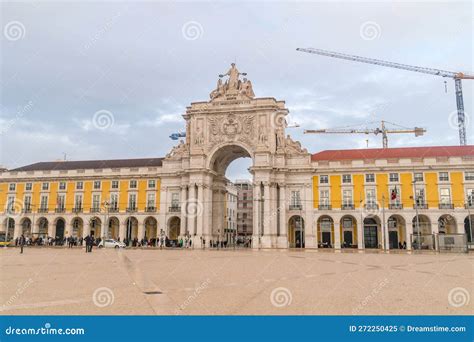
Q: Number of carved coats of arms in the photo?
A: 1